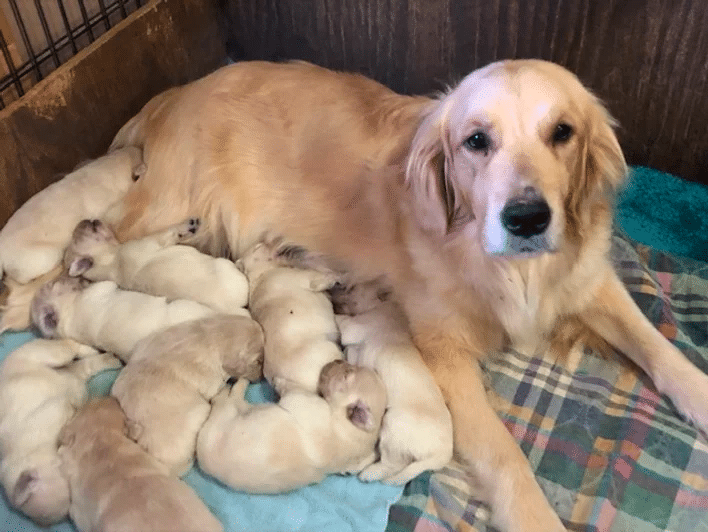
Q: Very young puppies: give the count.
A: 9